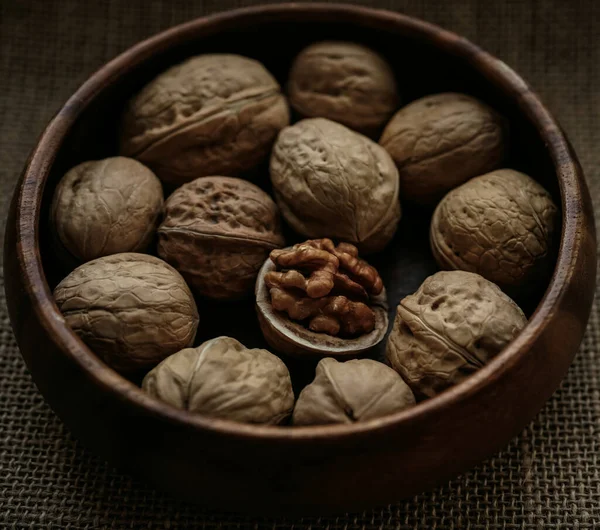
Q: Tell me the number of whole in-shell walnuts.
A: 11